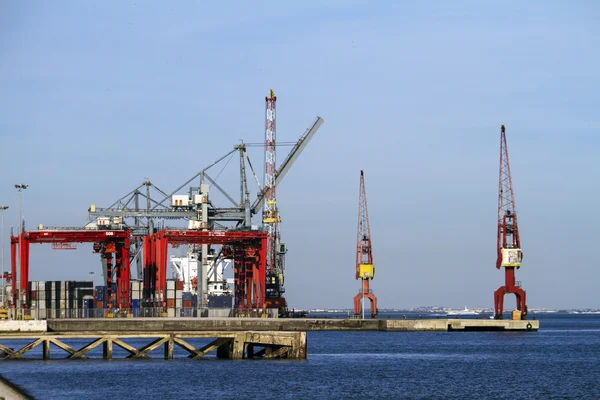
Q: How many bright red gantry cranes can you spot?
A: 2